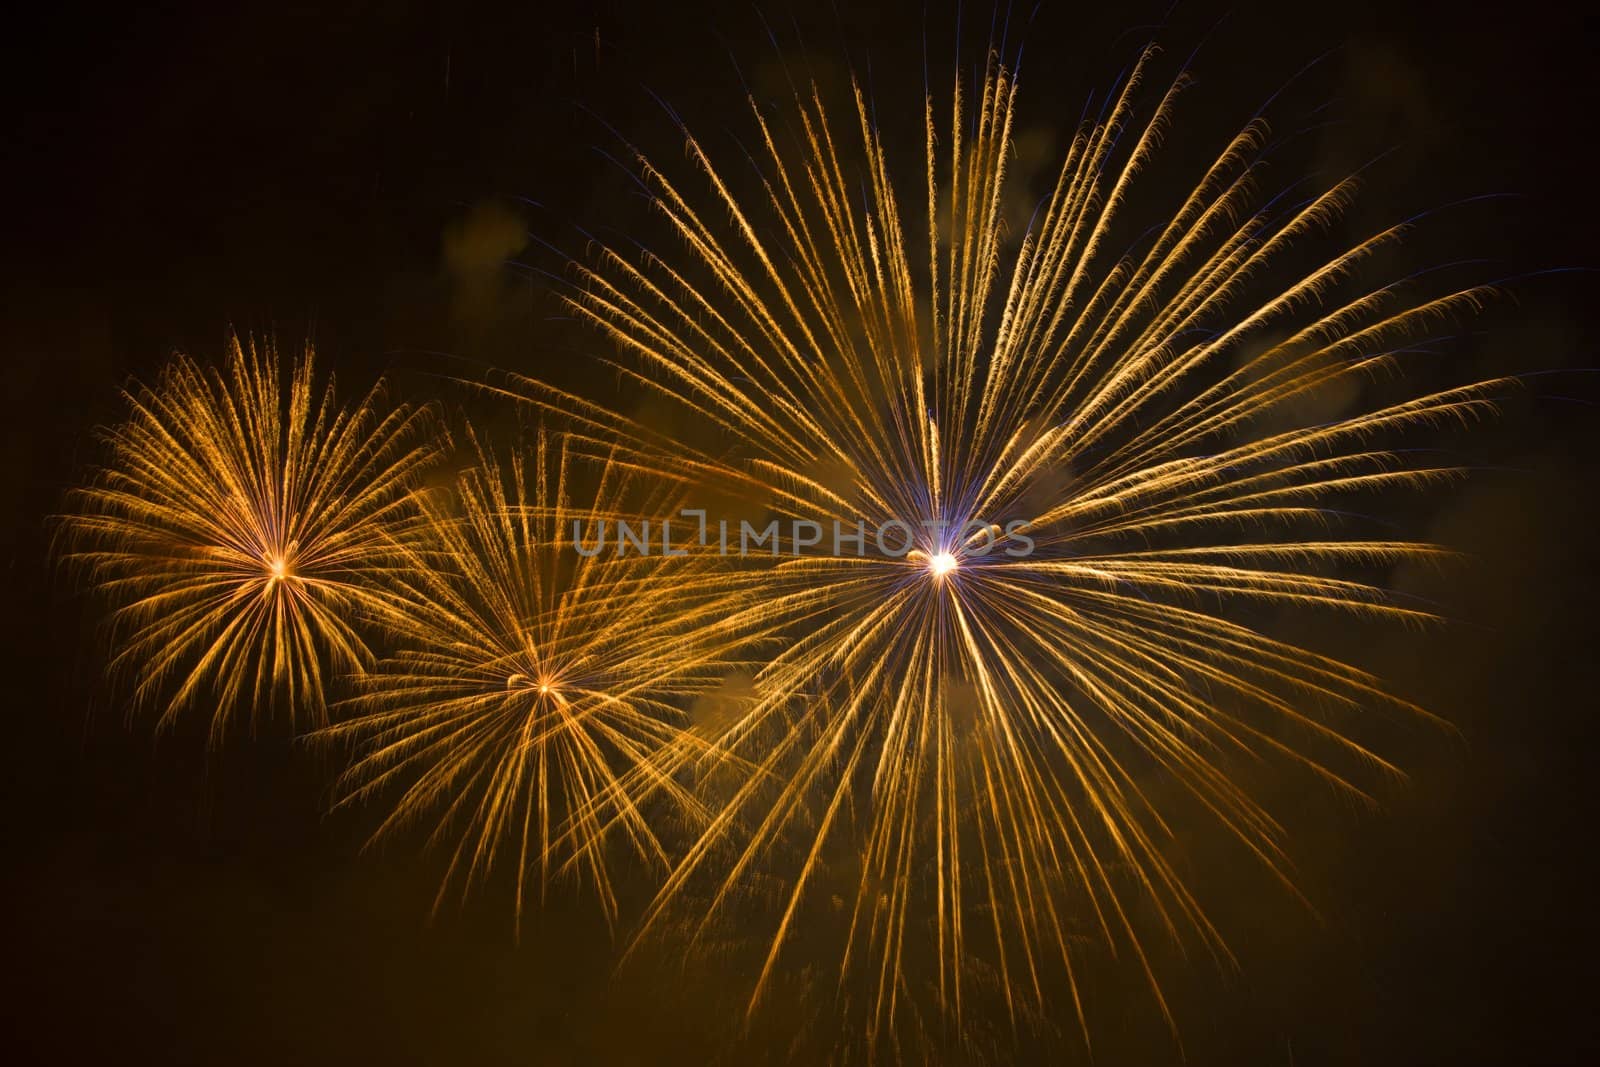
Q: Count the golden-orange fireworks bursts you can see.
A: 3